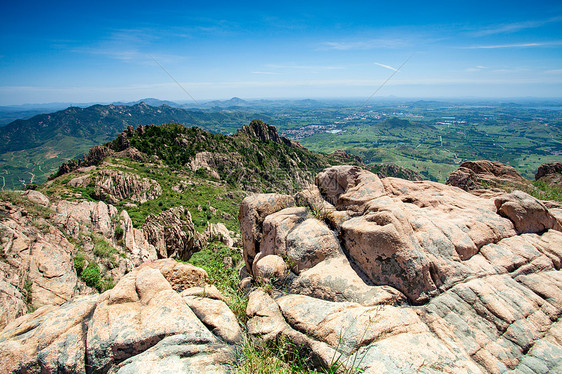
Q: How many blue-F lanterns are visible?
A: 0